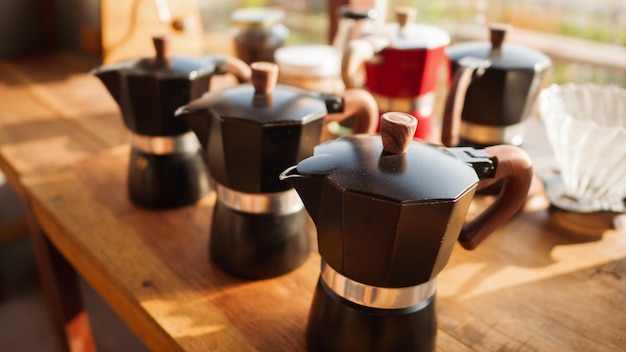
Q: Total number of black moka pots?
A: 4